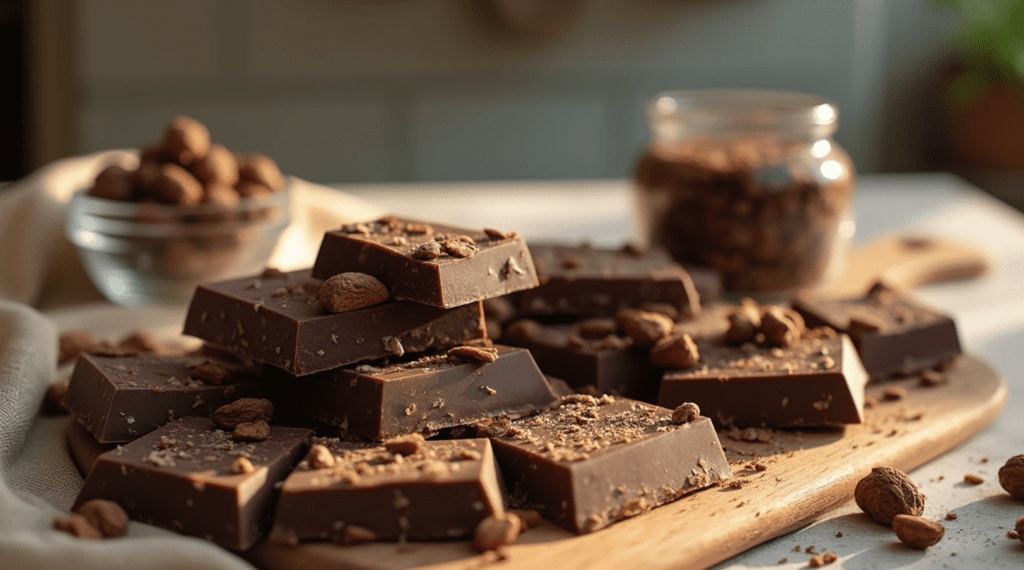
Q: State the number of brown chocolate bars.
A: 11